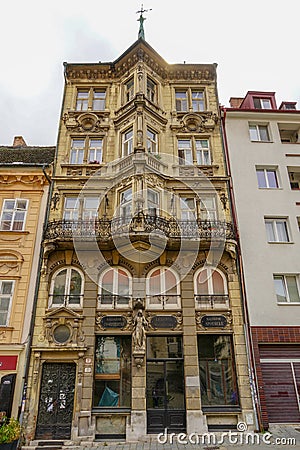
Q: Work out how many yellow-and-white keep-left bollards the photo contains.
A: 0